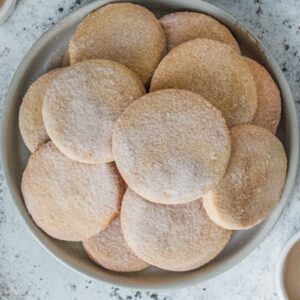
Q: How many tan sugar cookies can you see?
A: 11